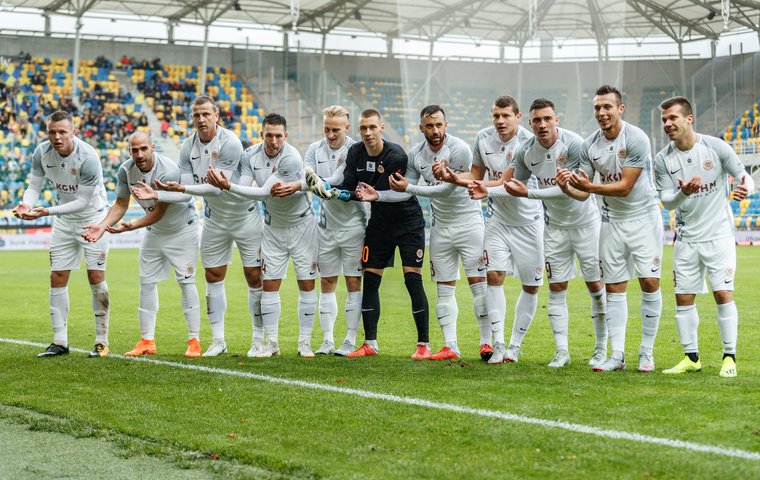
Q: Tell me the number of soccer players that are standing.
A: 11